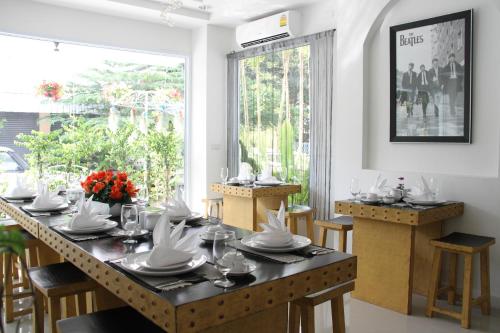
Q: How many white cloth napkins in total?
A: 10